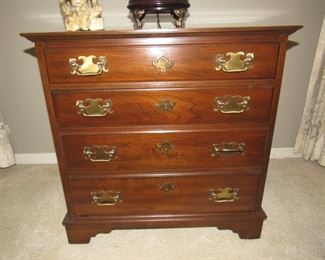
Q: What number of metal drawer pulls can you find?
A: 8